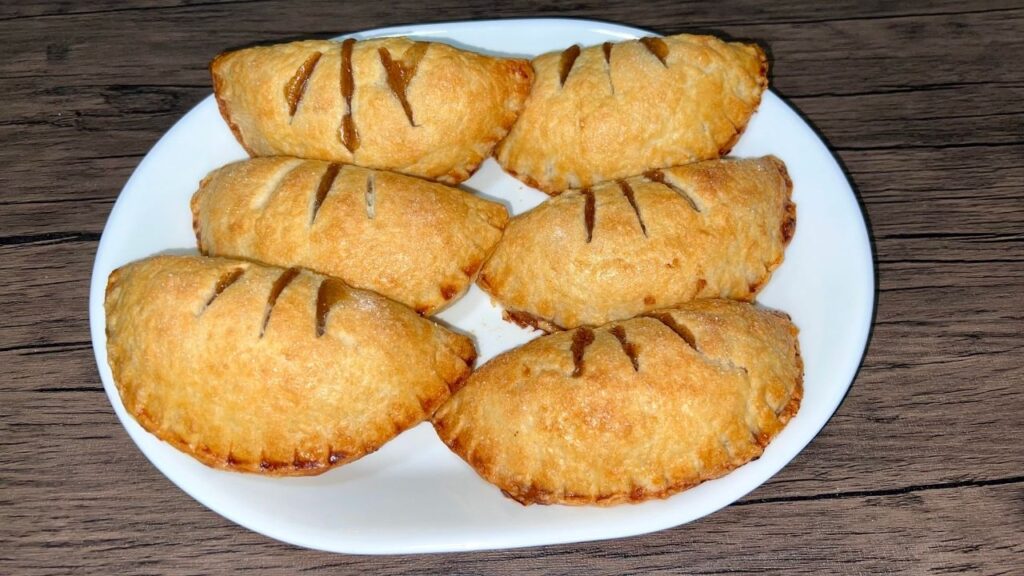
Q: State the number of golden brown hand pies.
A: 6